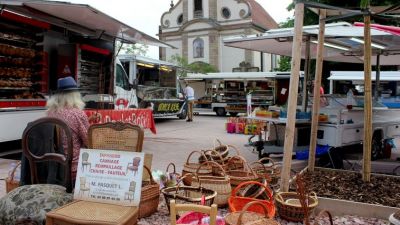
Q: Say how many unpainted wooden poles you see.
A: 3